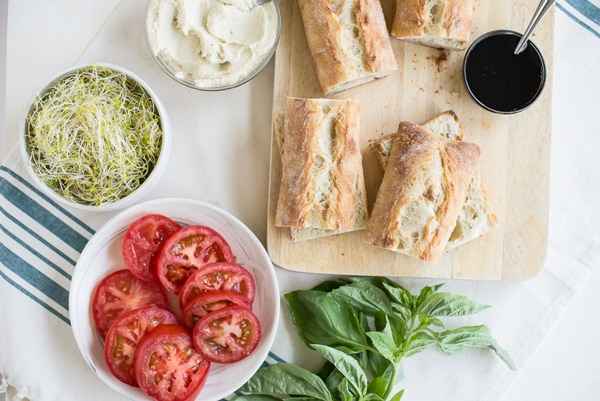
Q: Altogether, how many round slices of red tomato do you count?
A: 8